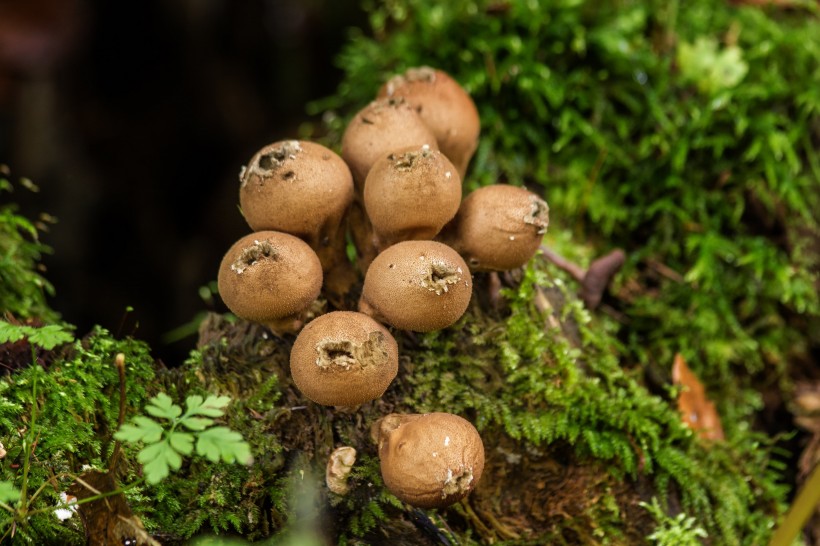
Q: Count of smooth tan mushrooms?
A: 9